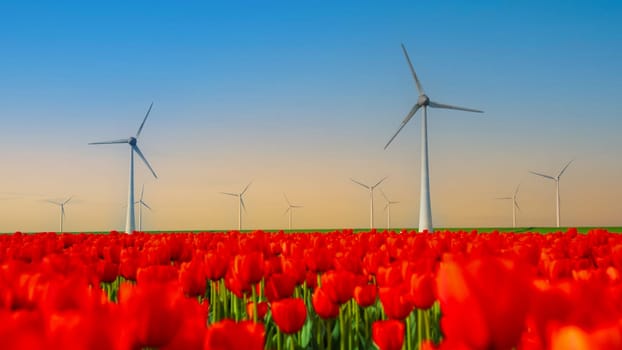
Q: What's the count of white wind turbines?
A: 10